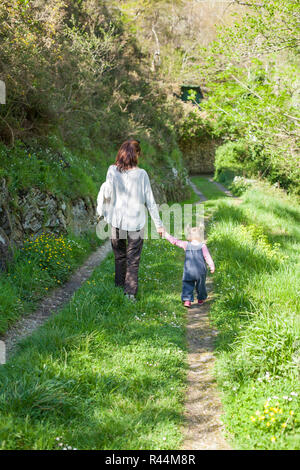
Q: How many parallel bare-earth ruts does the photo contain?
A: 2